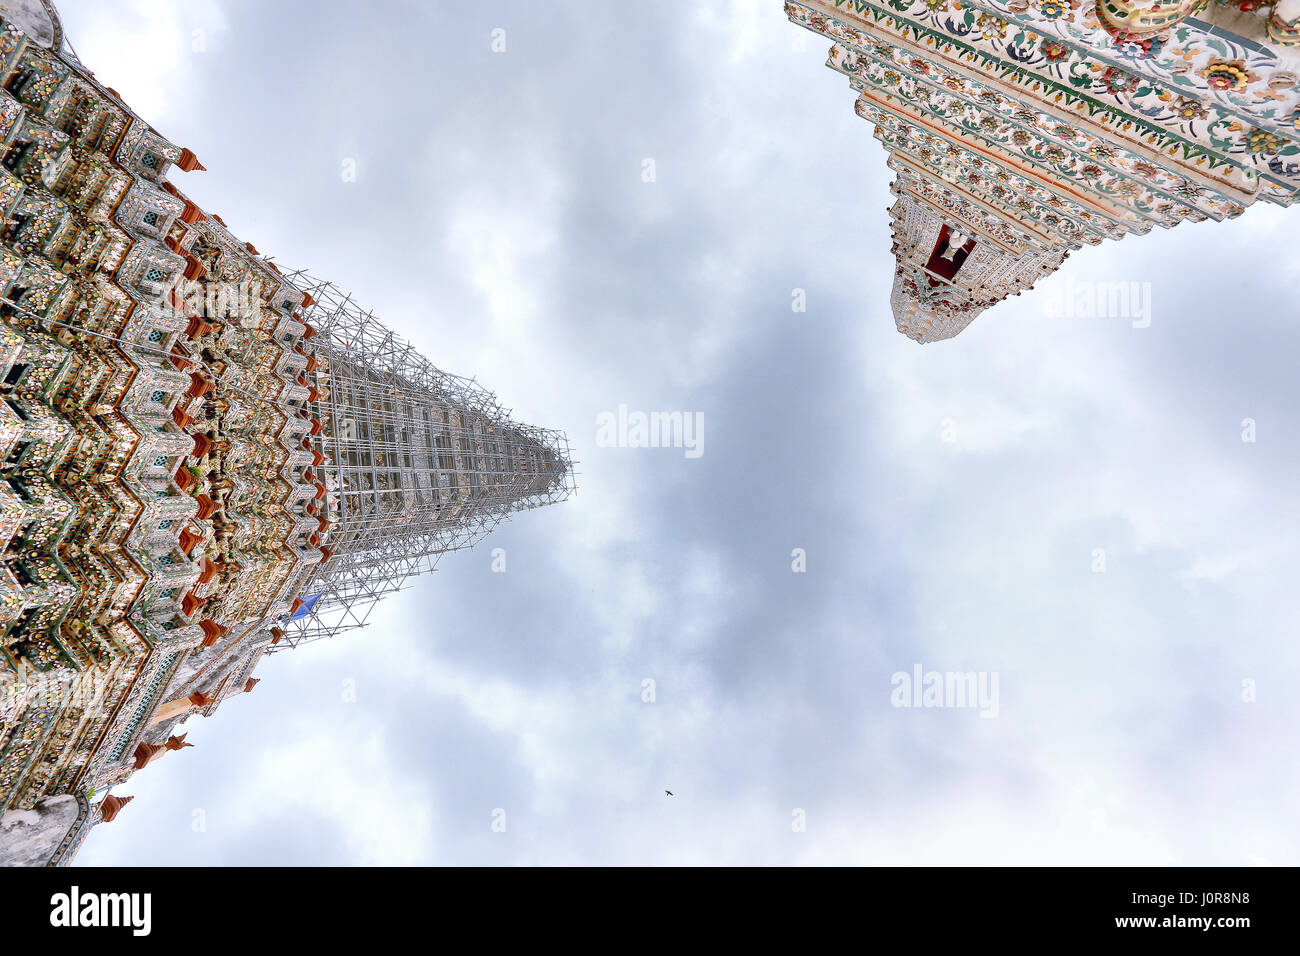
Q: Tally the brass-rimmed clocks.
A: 0